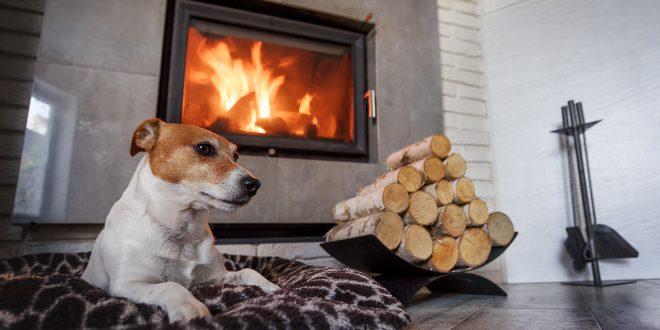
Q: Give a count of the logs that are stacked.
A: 15